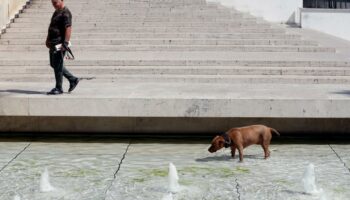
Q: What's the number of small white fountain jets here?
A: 3